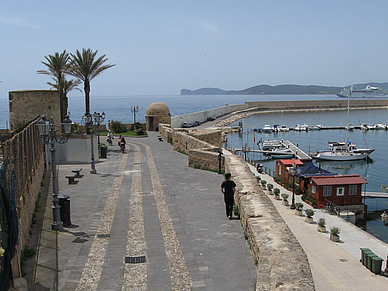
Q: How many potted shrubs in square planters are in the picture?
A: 9